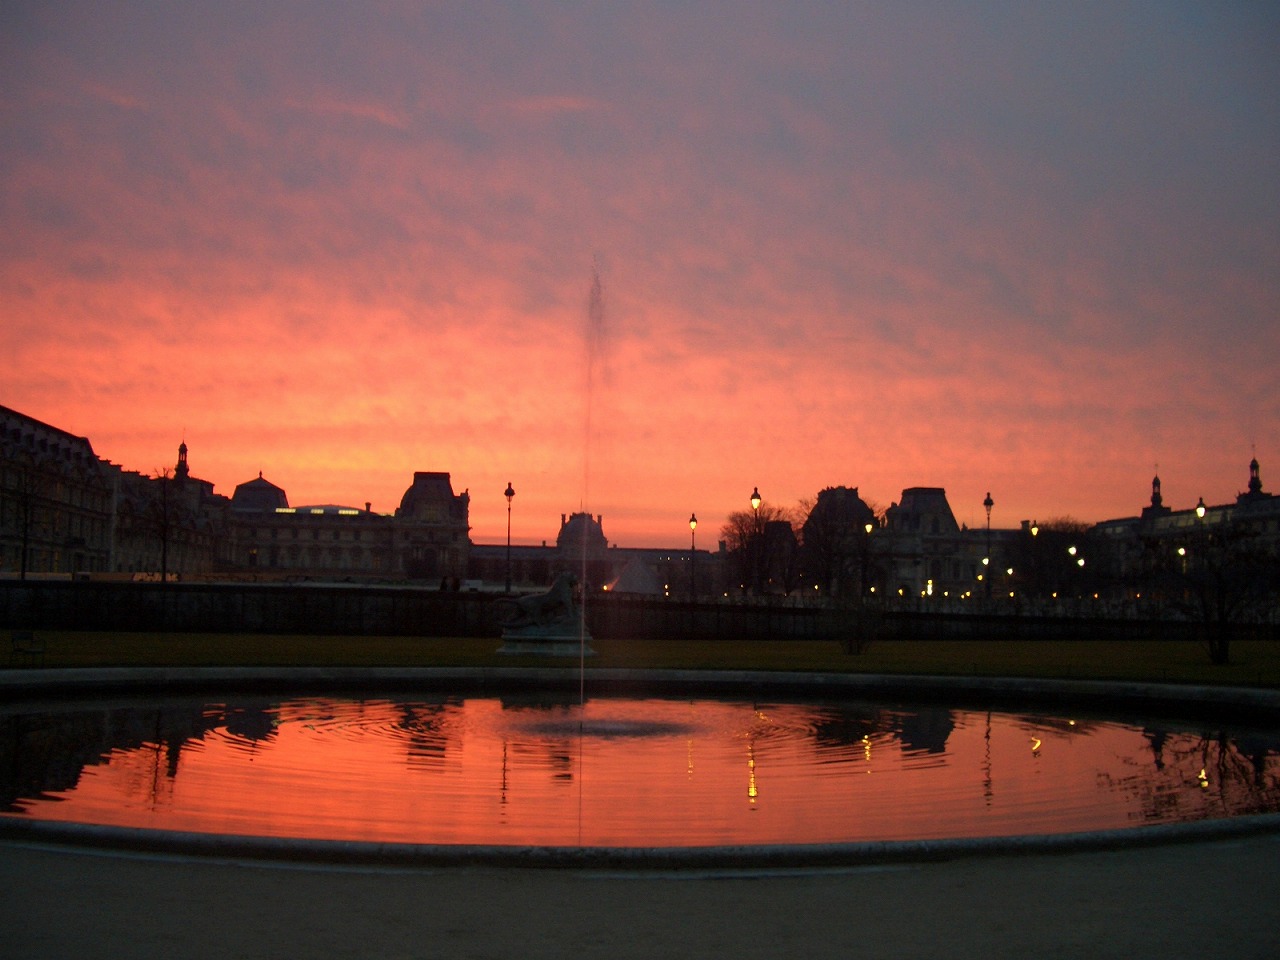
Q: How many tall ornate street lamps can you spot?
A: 7